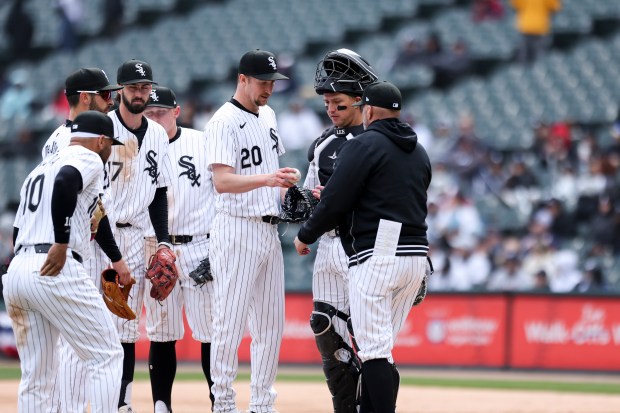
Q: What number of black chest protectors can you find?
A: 1